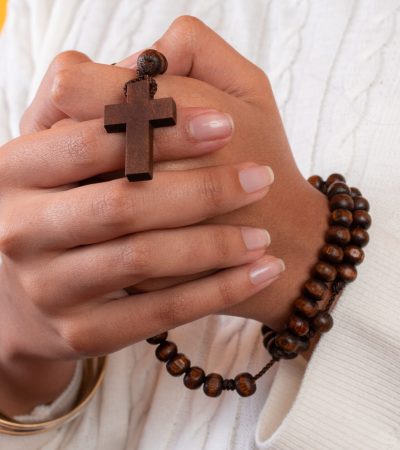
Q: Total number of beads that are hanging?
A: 6